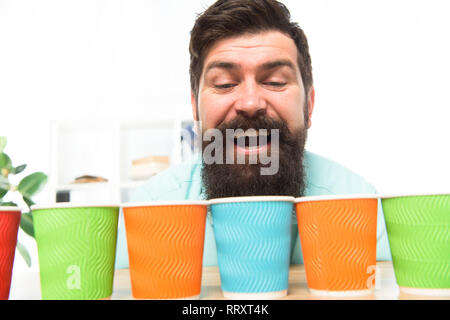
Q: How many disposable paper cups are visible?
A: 6